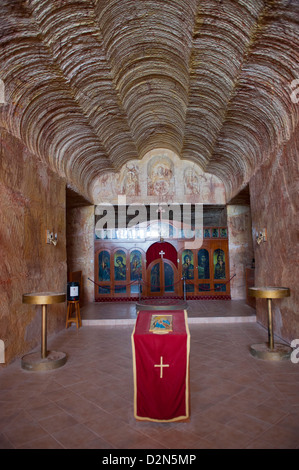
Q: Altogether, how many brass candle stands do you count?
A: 2